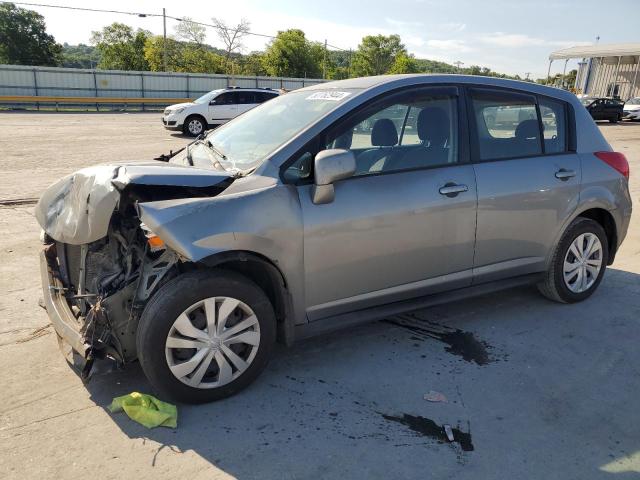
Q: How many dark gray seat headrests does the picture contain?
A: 3